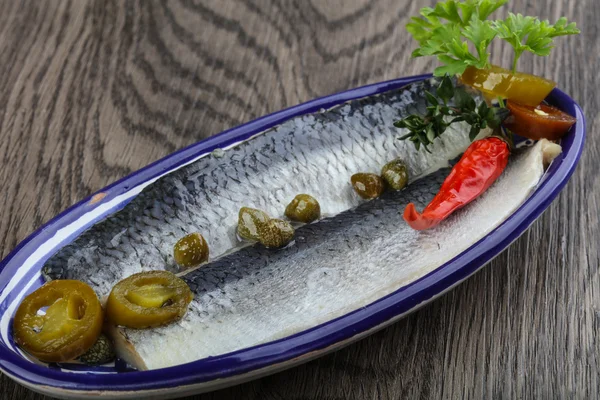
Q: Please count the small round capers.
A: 6